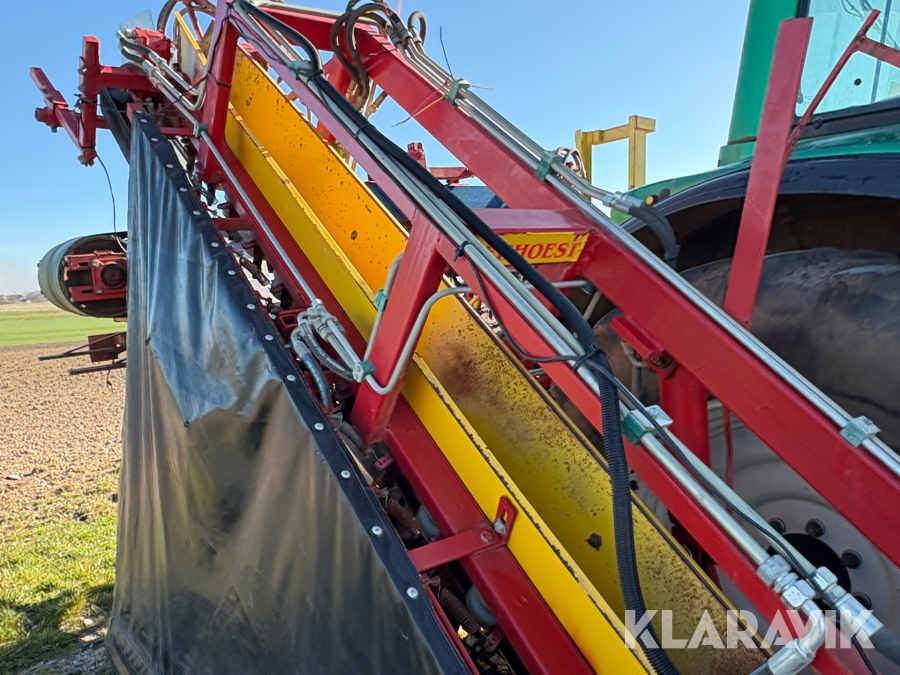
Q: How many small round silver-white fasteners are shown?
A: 15